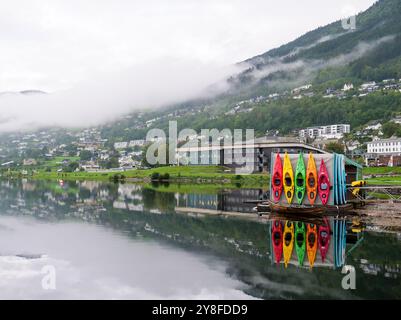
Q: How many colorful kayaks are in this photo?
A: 5